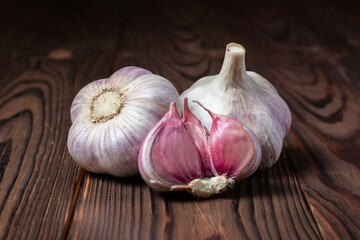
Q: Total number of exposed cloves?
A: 3